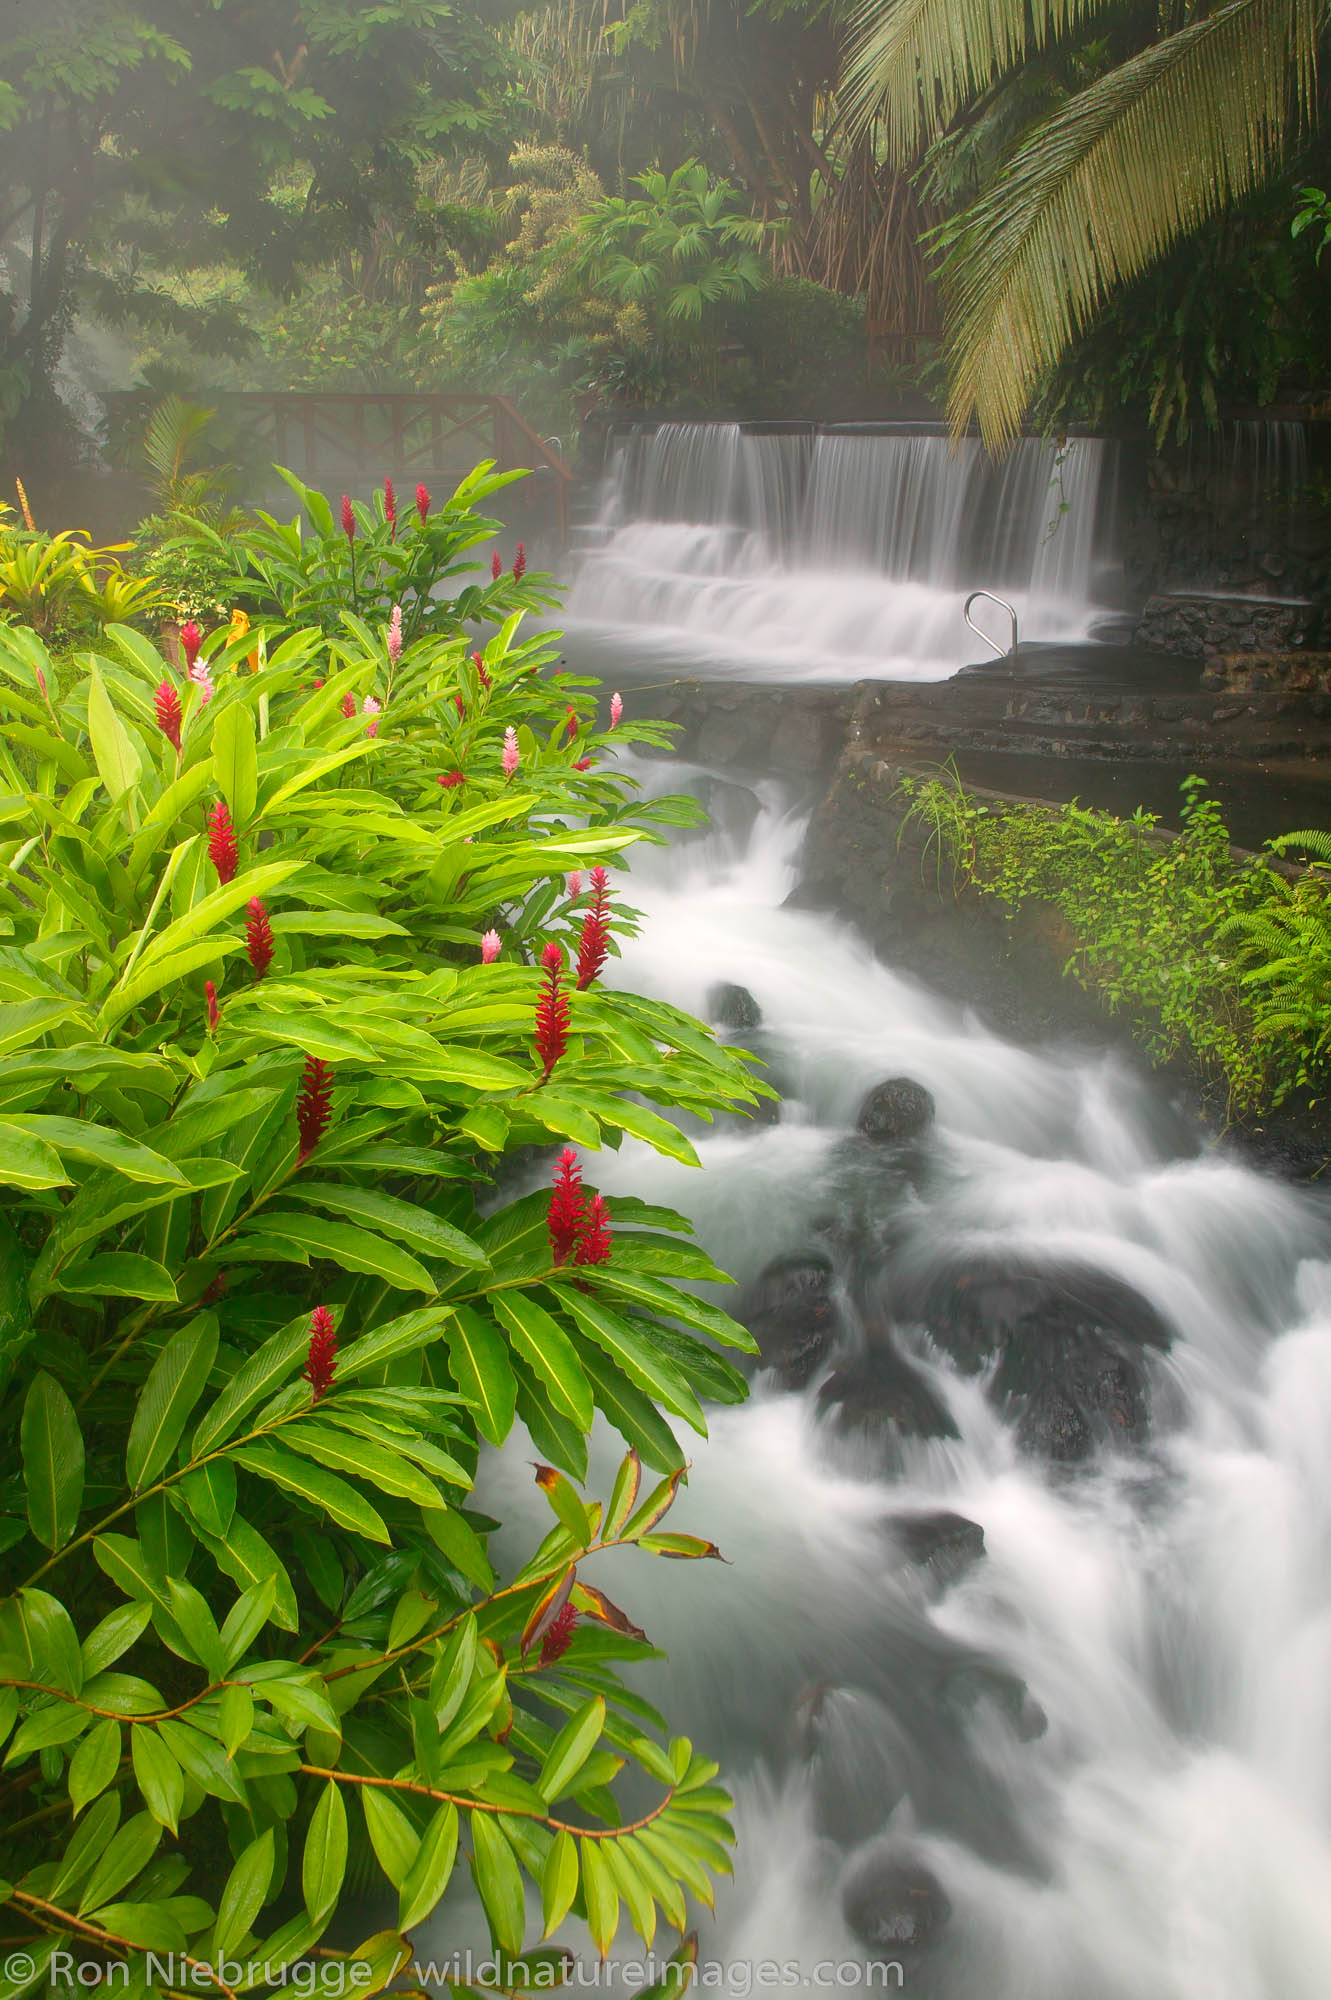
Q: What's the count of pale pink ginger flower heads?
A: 7